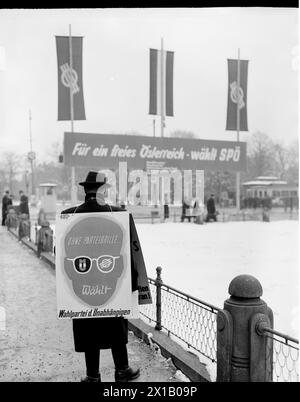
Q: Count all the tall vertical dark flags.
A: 3